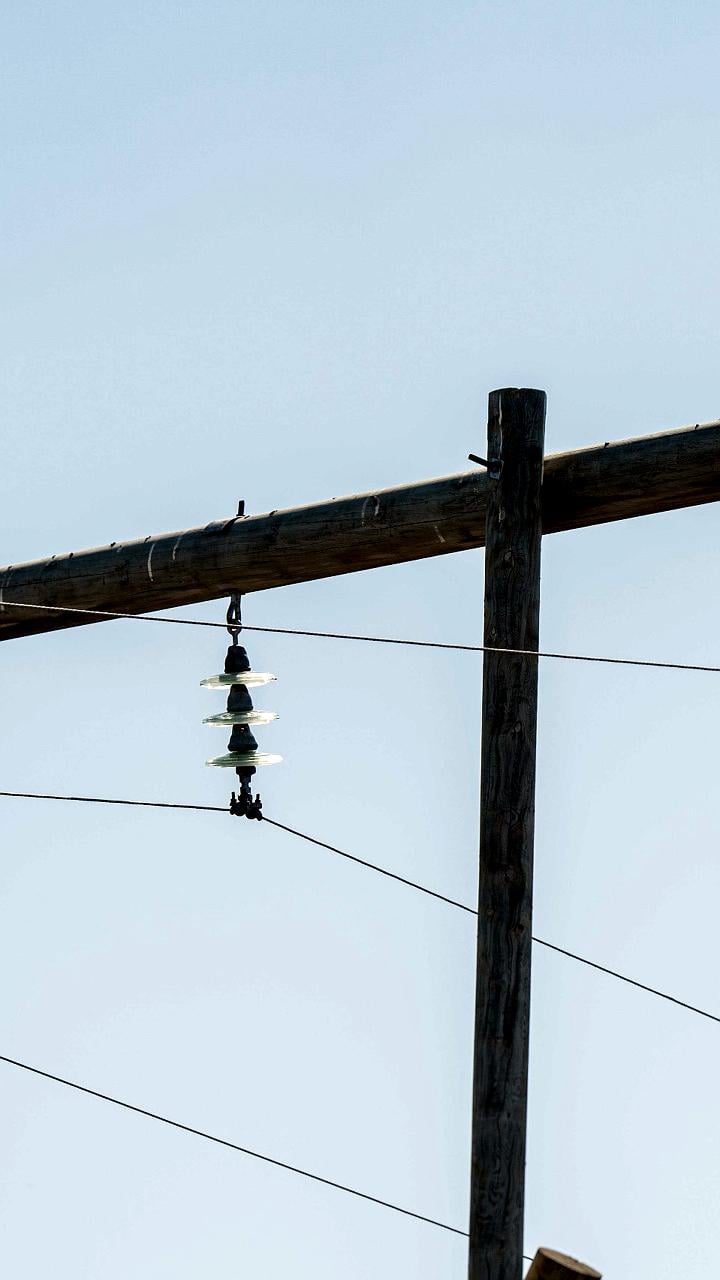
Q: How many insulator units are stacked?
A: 3